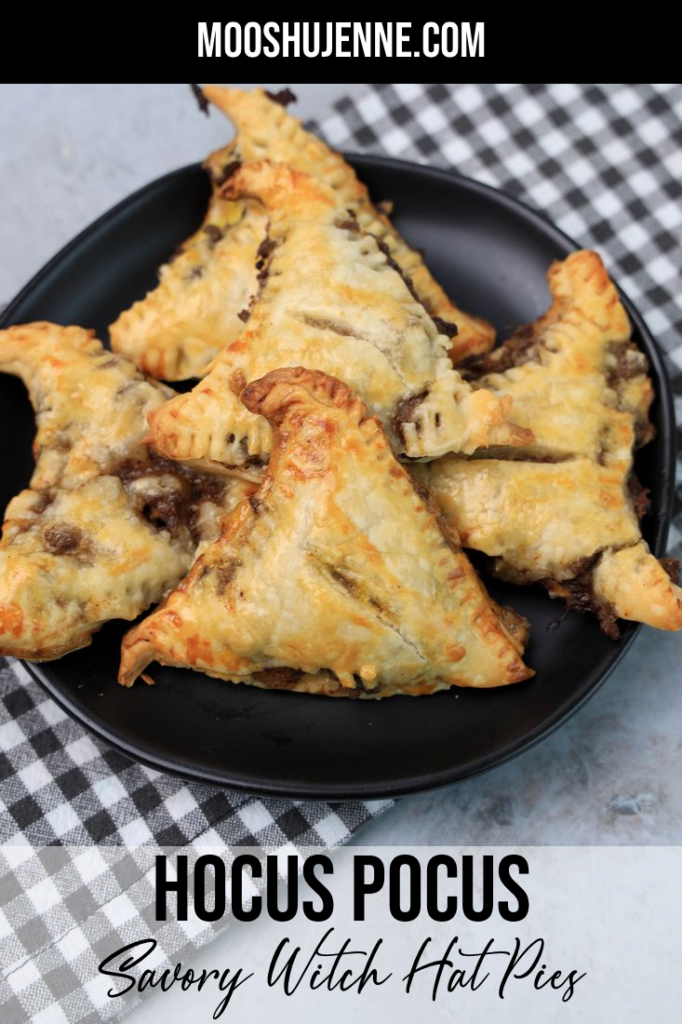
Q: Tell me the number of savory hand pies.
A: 5